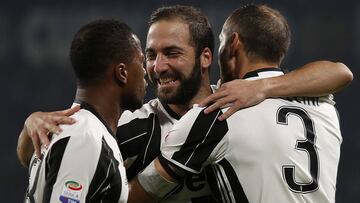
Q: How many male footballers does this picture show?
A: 3